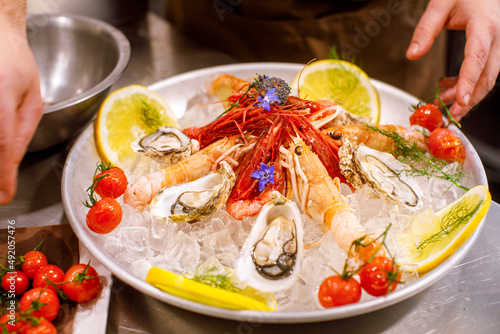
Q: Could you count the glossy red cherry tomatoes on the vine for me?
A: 13